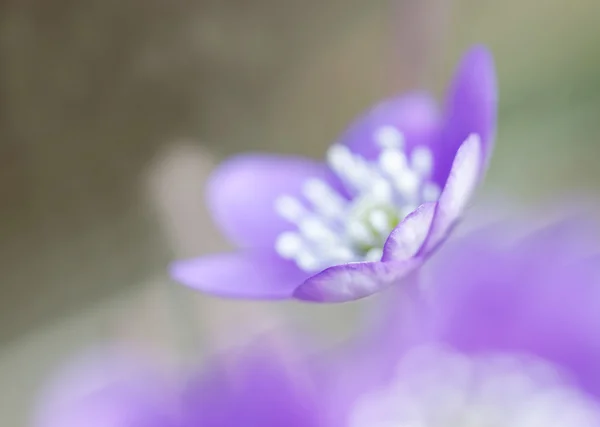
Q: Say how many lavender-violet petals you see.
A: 7